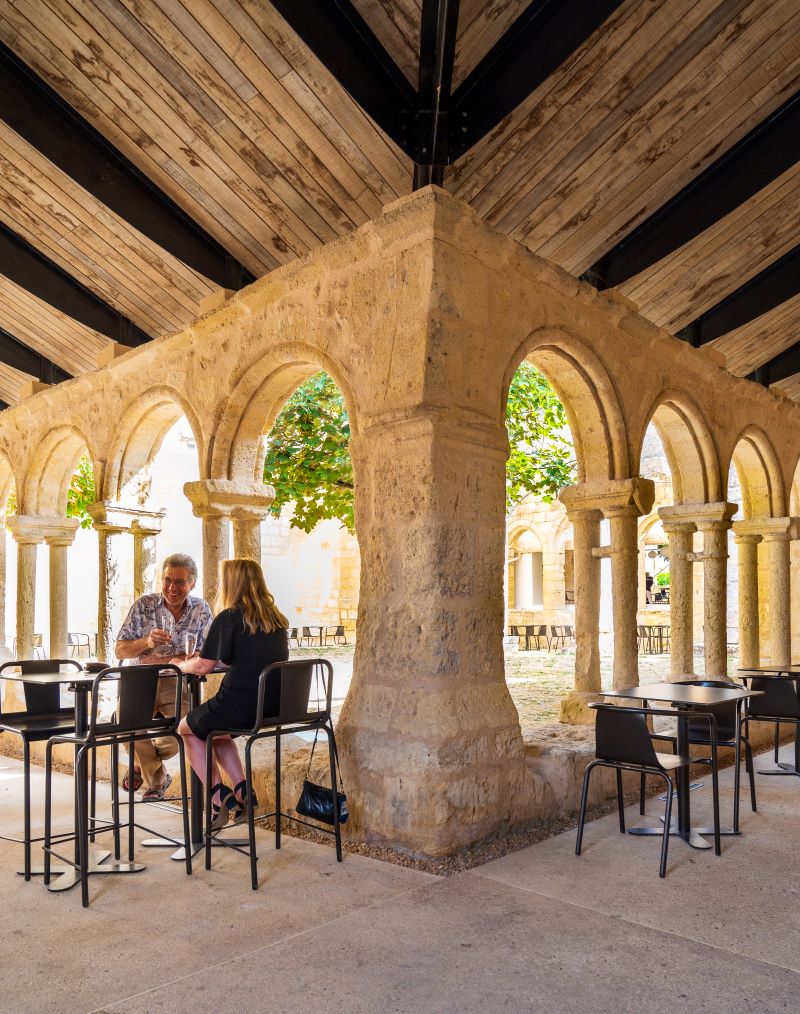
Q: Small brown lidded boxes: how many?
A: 0